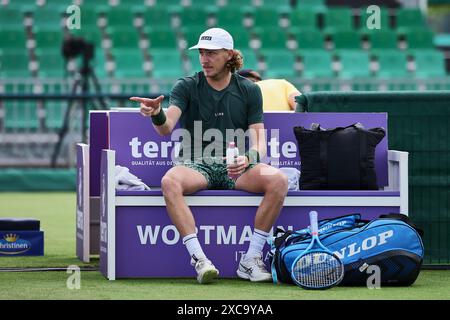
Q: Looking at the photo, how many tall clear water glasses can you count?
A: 0